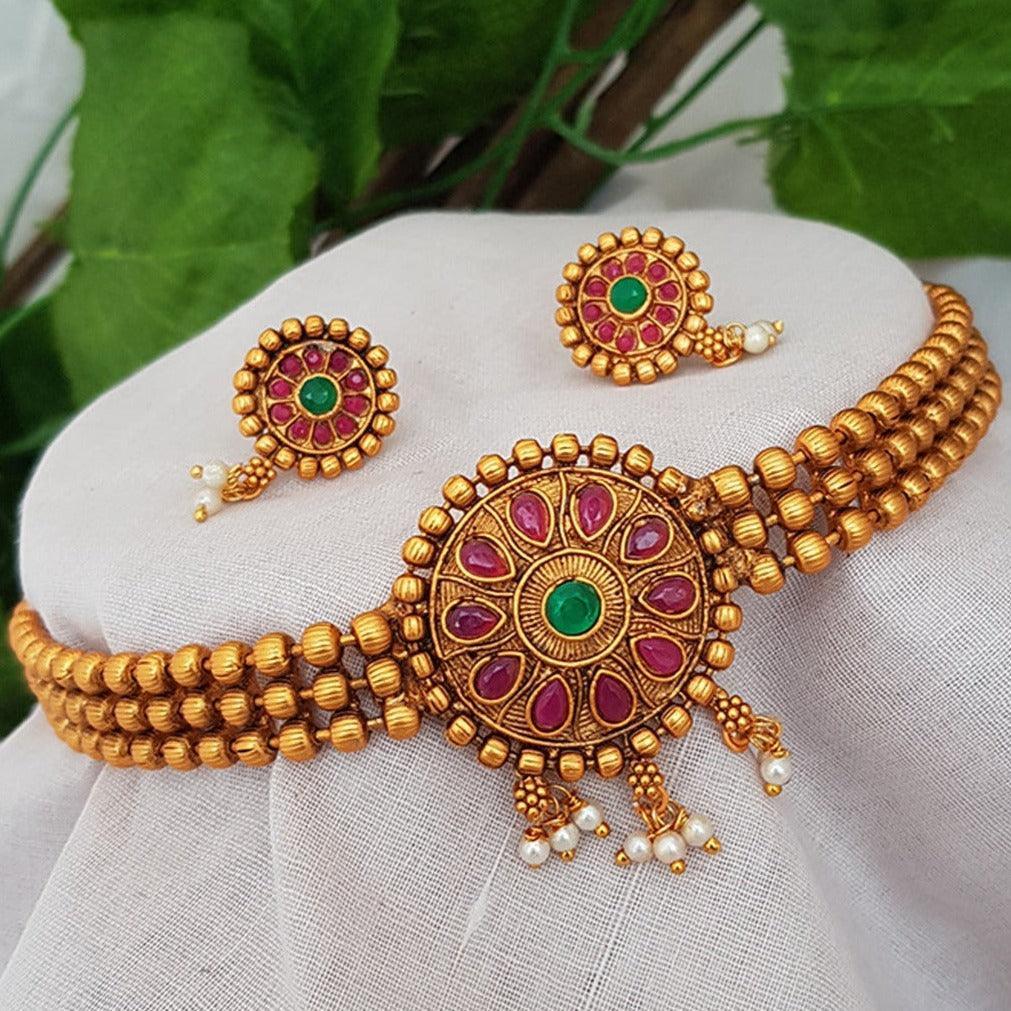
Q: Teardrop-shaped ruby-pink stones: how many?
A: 10